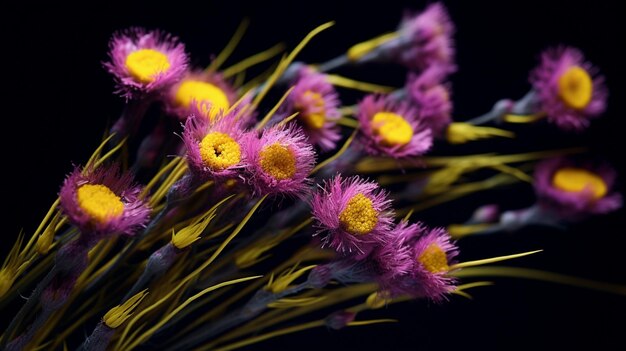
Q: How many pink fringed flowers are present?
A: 14